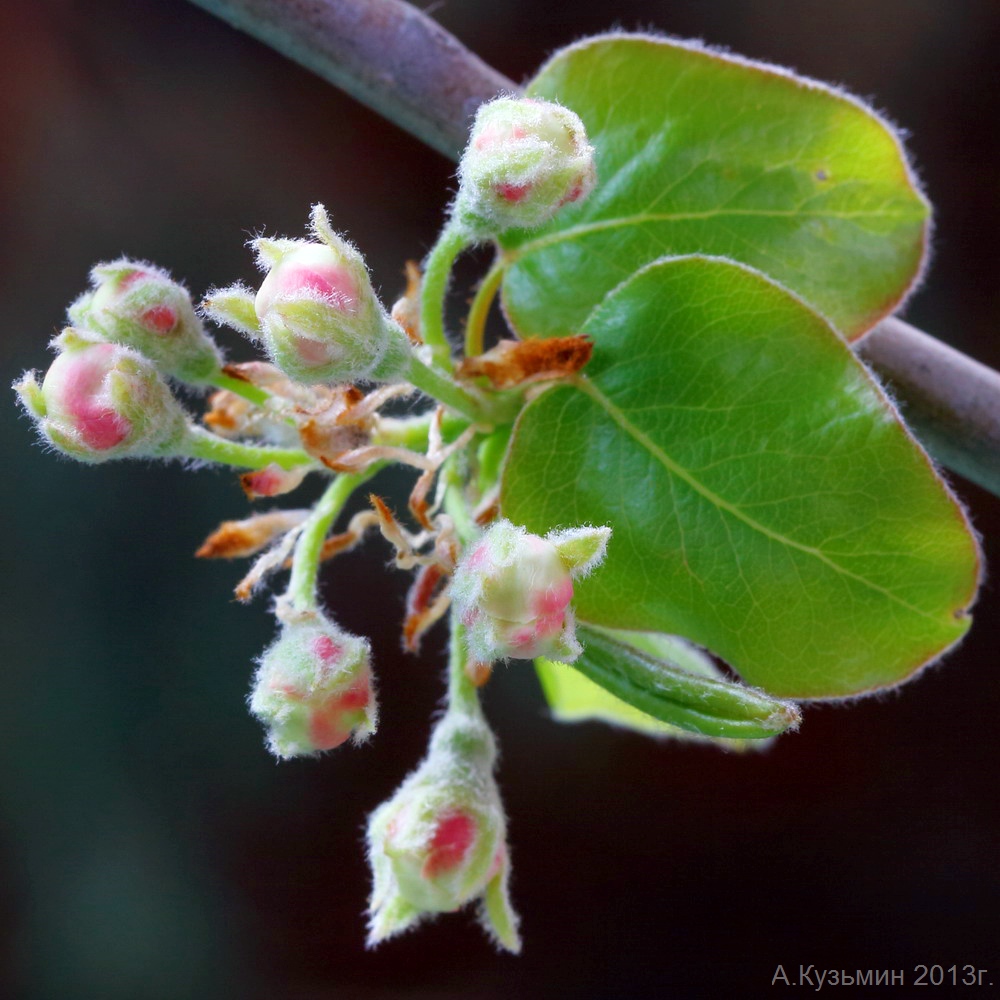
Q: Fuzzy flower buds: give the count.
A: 7